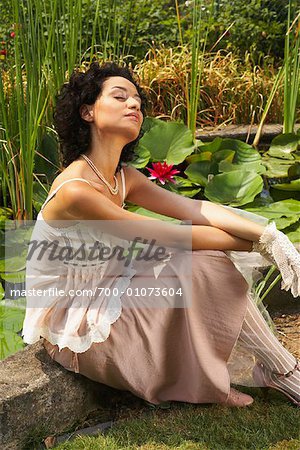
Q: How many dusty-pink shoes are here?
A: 2